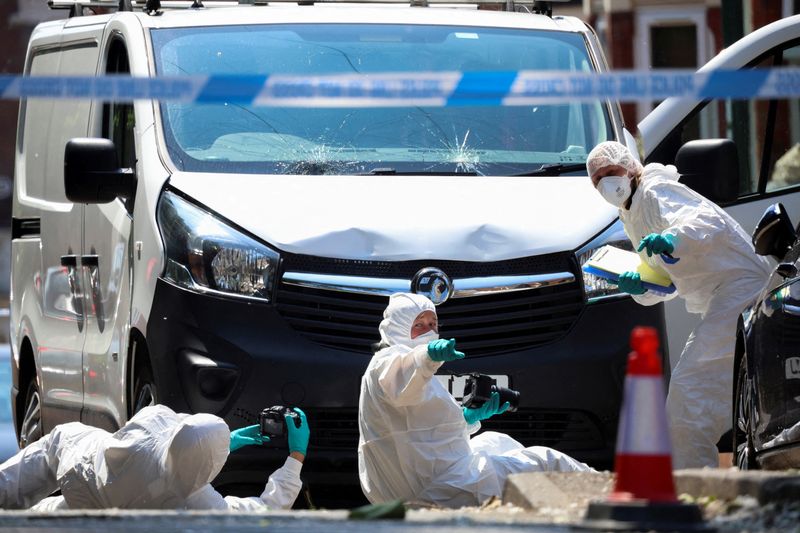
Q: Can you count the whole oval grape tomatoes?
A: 0